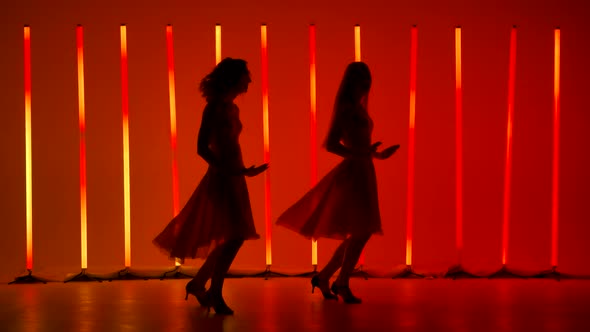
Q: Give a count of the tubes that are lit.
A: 12